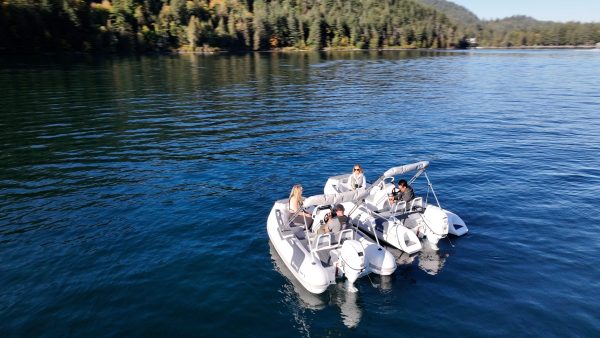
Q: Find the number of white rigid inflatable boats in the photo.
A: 2